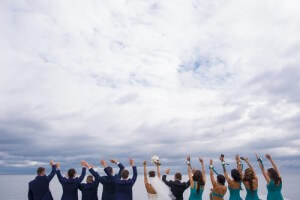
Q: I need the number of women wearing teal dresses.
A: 5